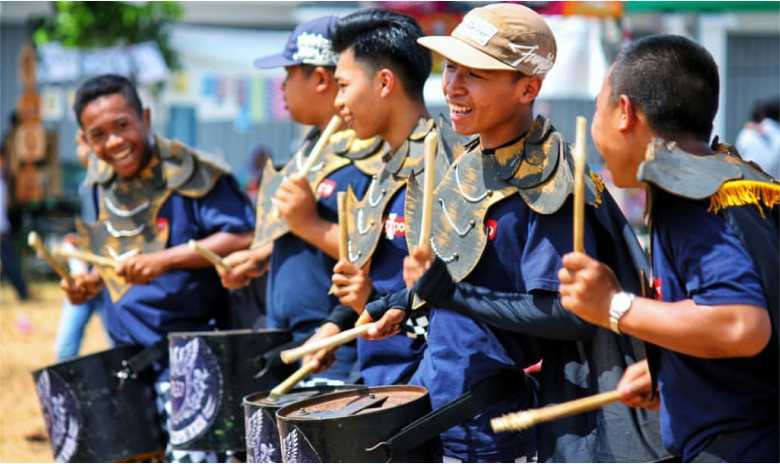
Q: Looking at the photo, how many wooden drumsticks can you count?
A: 10